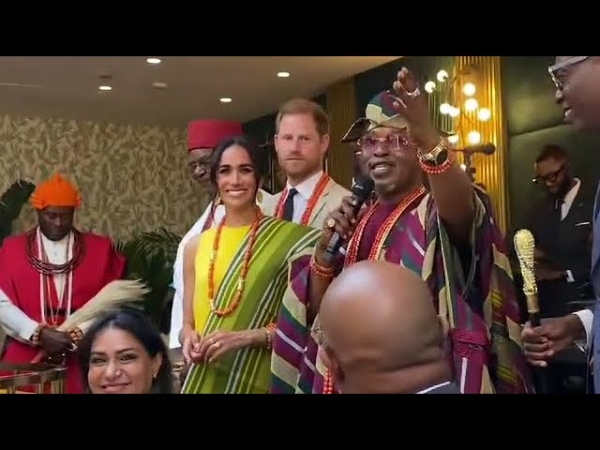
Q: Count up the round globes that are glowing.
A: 9